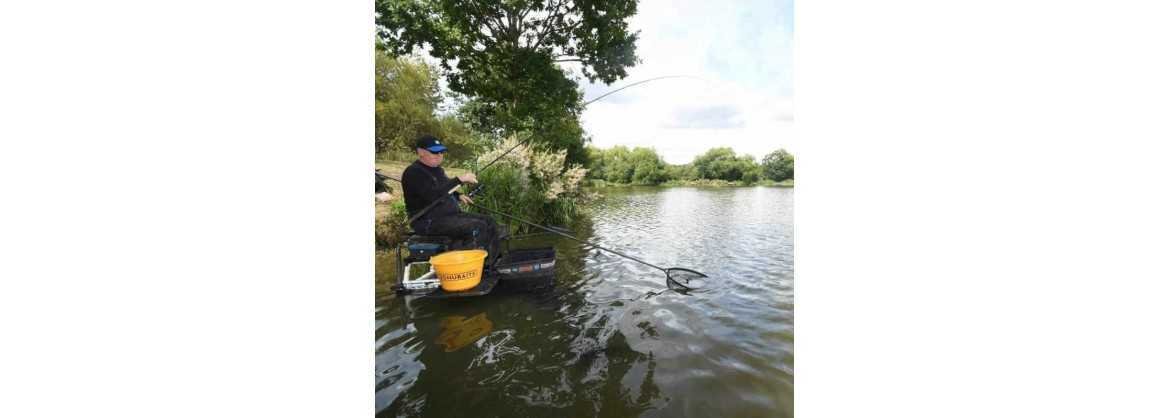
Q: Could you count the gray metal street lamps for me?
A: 0